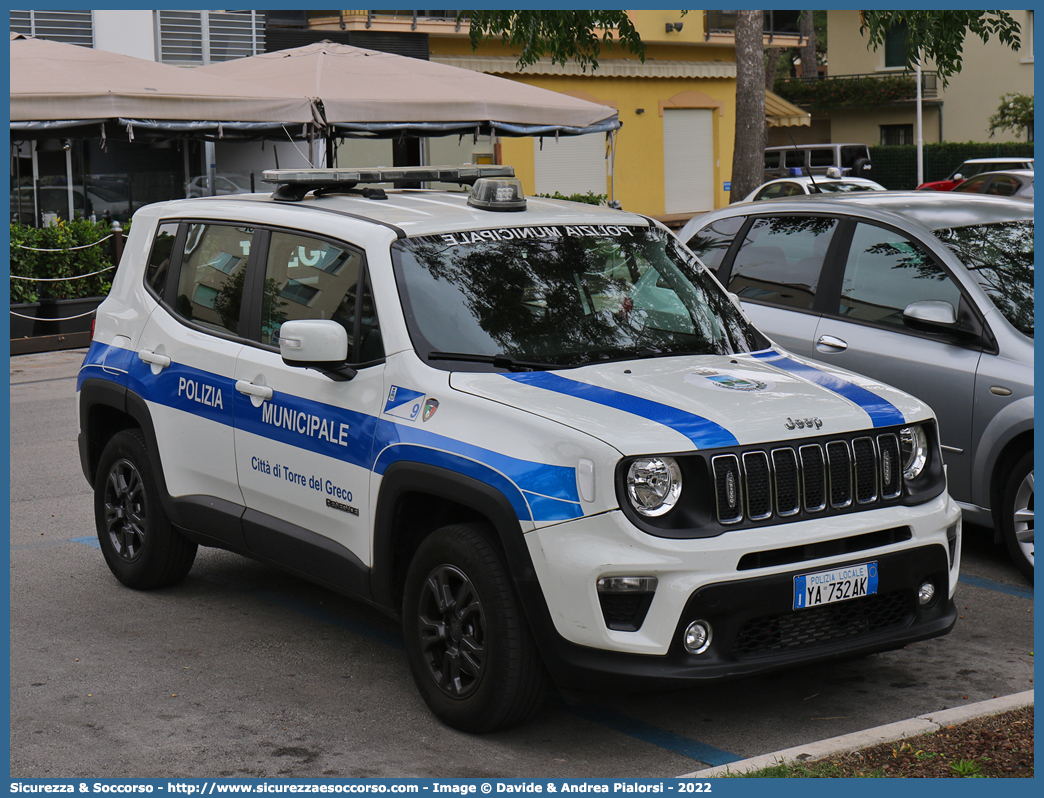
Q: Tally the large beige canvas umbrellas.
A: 2